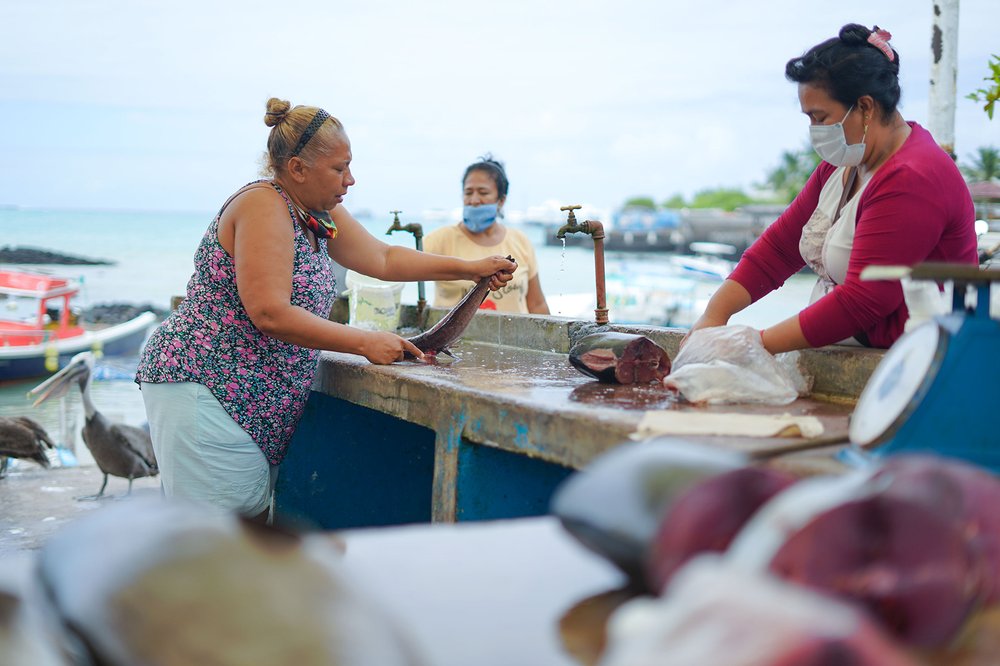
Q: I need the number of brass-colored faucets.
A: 2